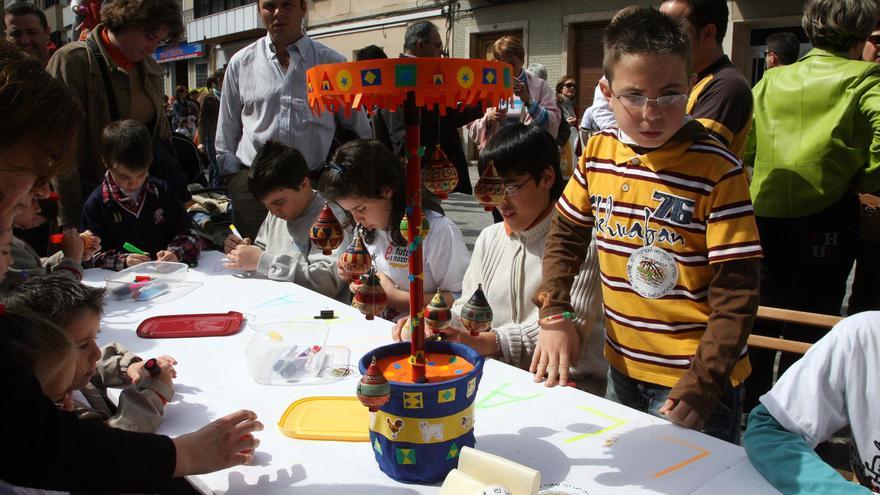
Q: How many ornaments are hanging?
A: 9